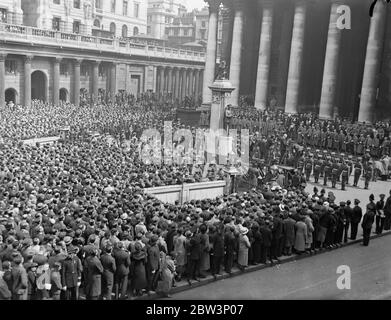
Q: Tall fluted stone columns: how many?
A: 6